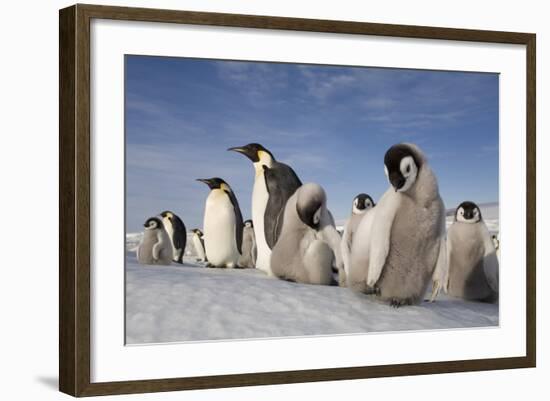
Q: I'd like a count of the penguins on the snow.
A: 10